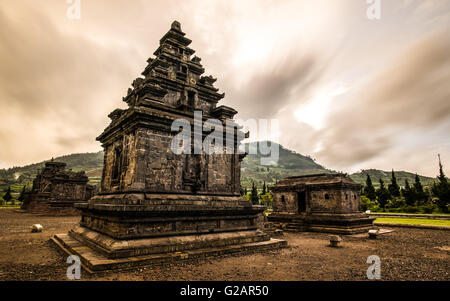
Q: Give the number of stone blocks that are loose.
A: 3